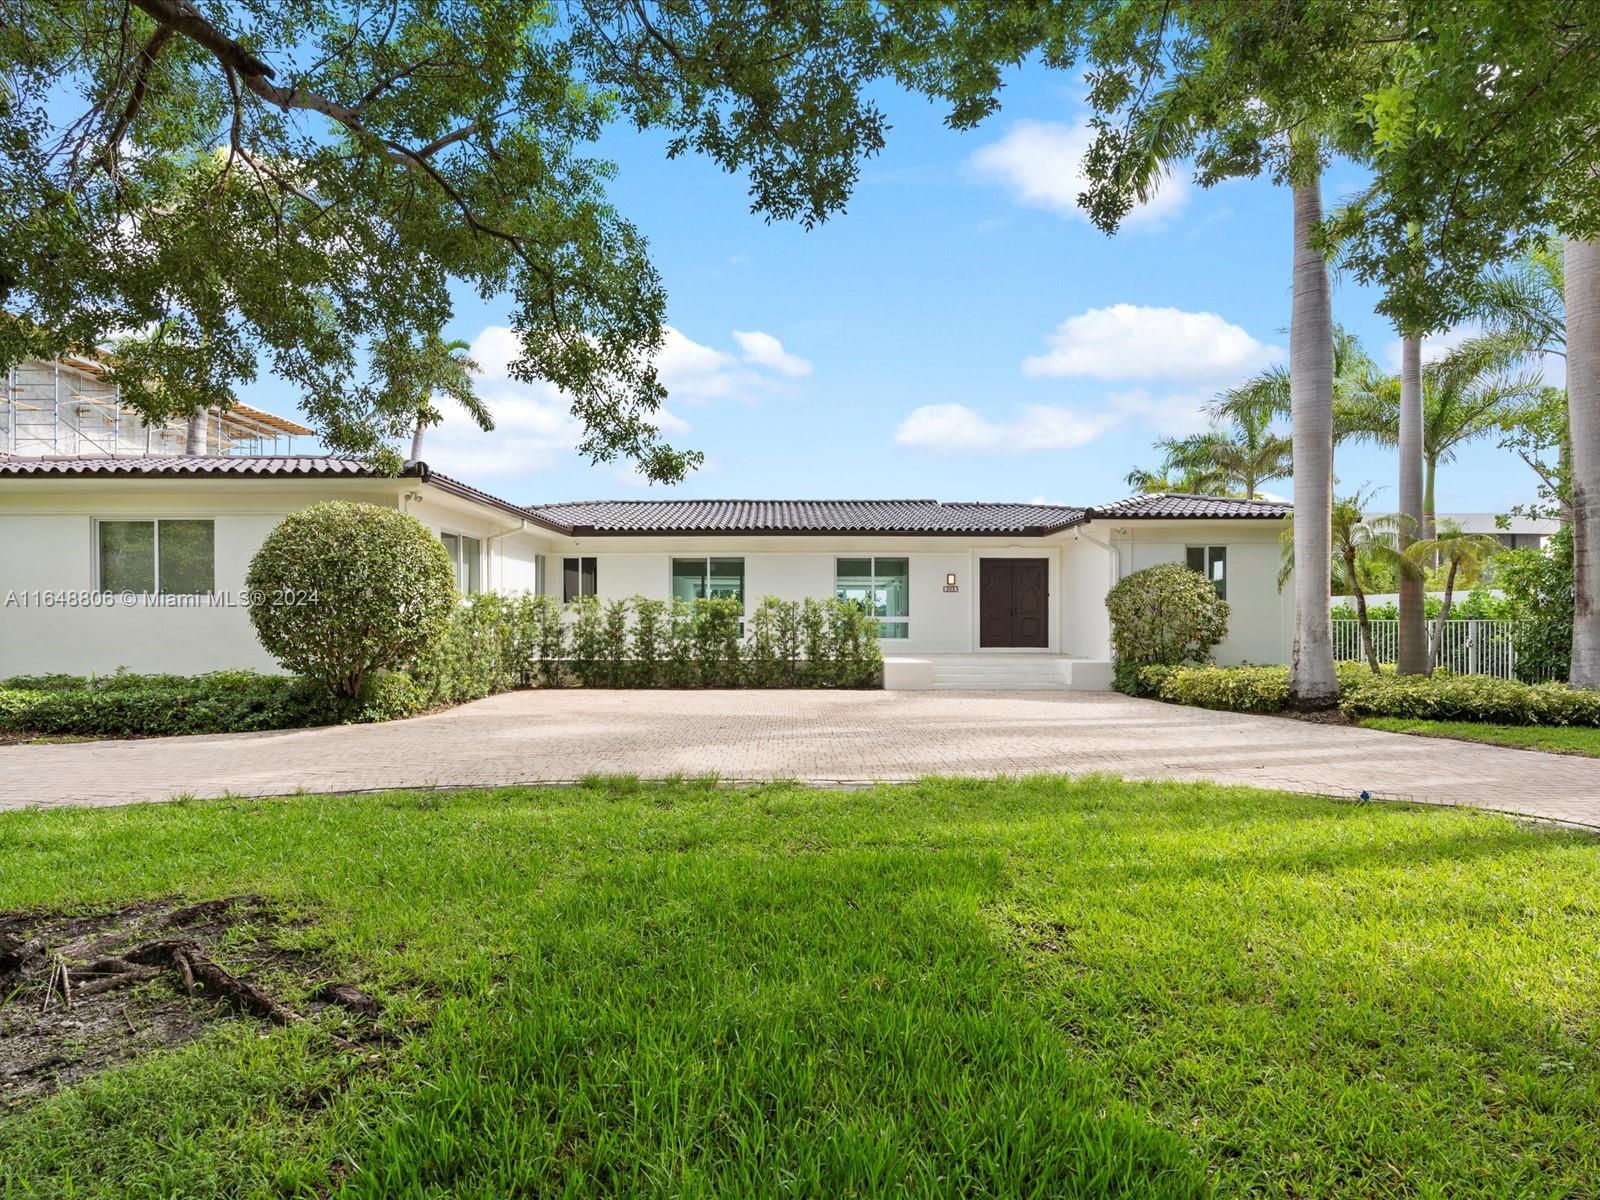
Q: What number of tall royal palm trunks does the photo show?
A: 3